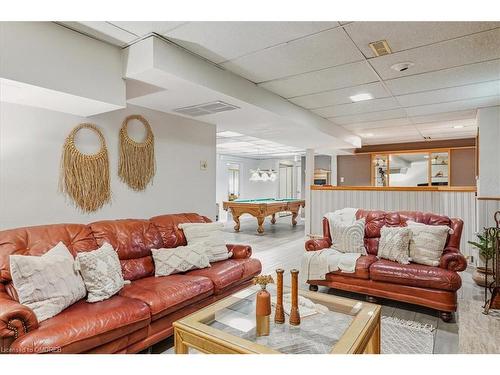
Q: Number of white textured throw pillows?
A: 7